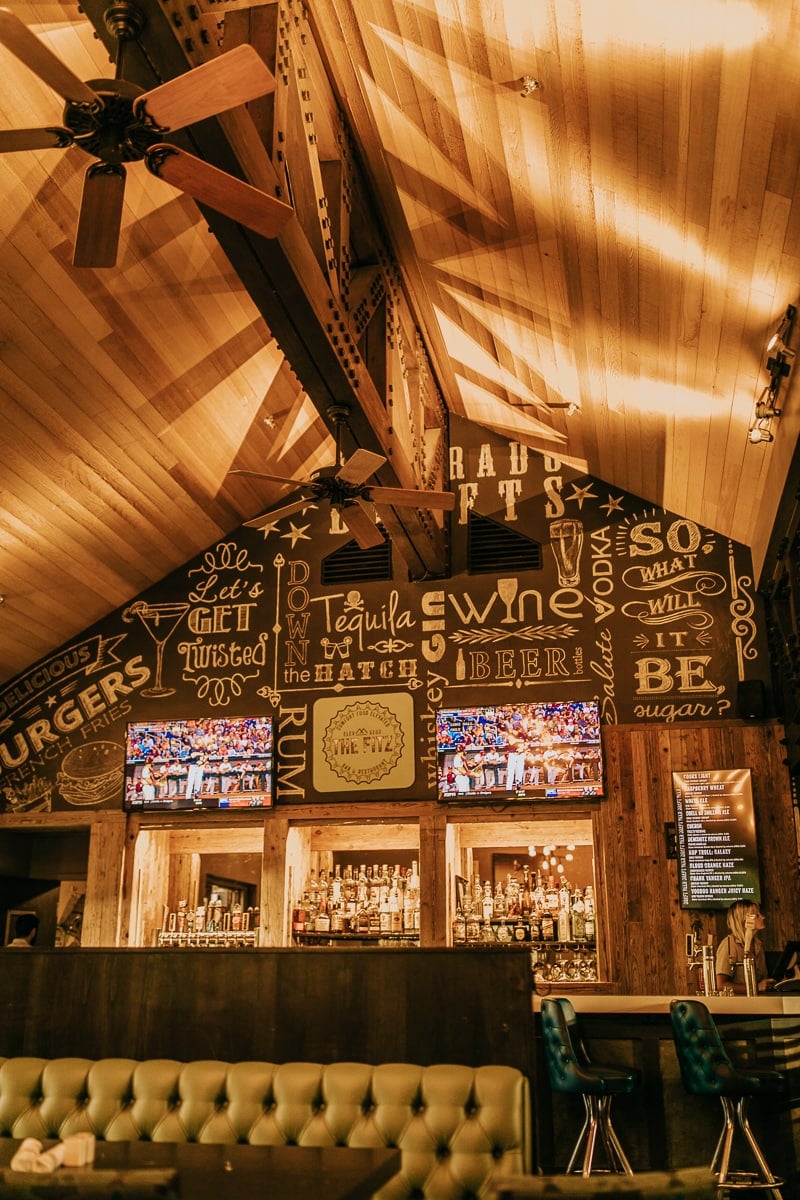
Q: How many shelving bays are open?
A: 3